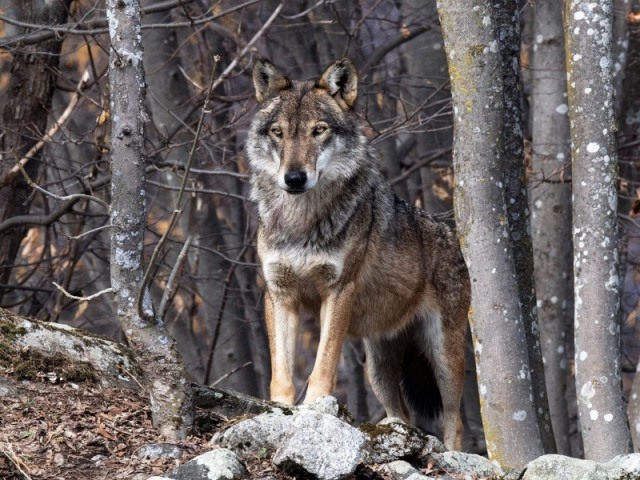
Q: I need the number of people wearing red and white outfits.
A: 0